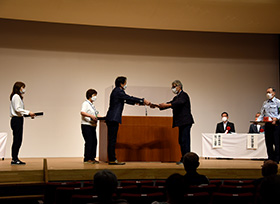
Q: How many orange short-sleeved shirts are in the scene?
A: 0